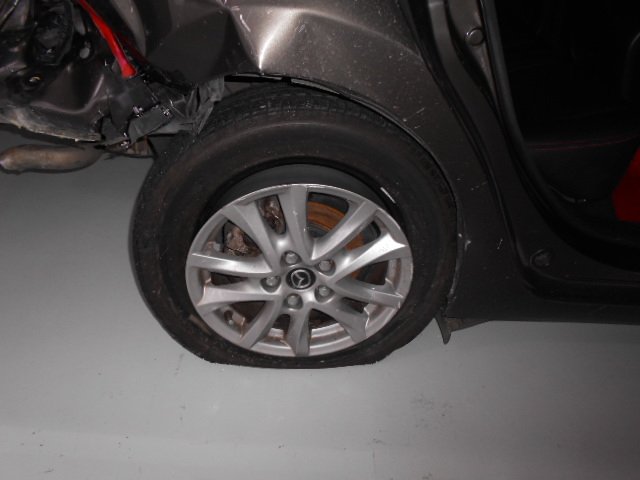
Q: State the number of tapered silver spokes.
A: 10